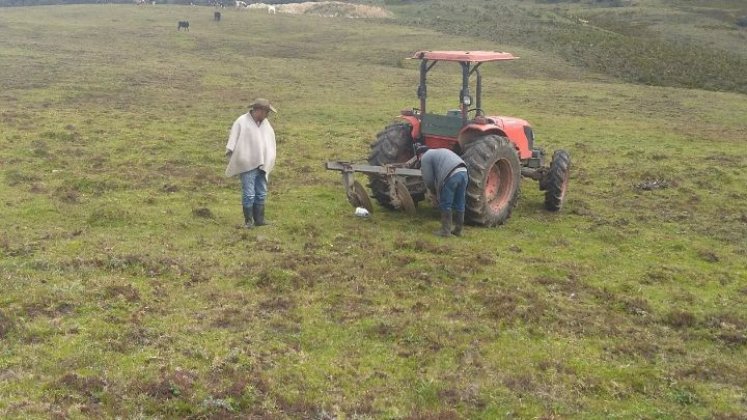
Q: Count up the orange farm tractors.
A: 1